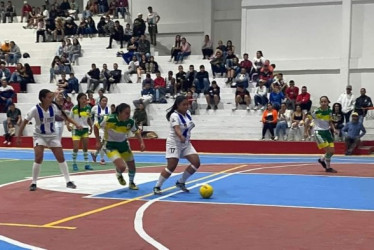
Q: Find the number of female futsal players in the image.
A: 6